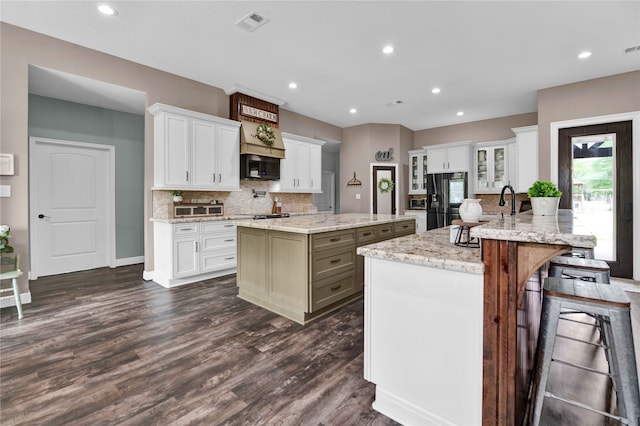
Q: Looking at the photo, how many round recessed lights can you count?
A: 7